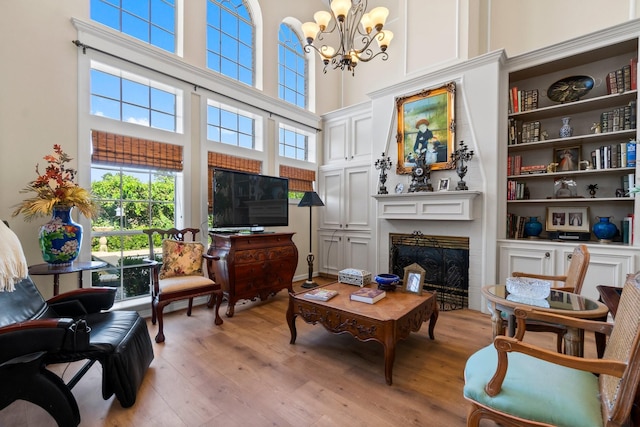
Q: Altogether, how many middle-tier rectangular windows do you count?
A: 3